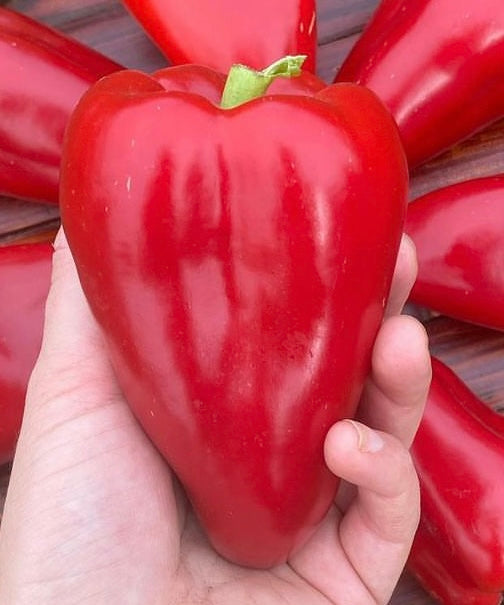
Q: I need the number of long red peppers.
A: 7